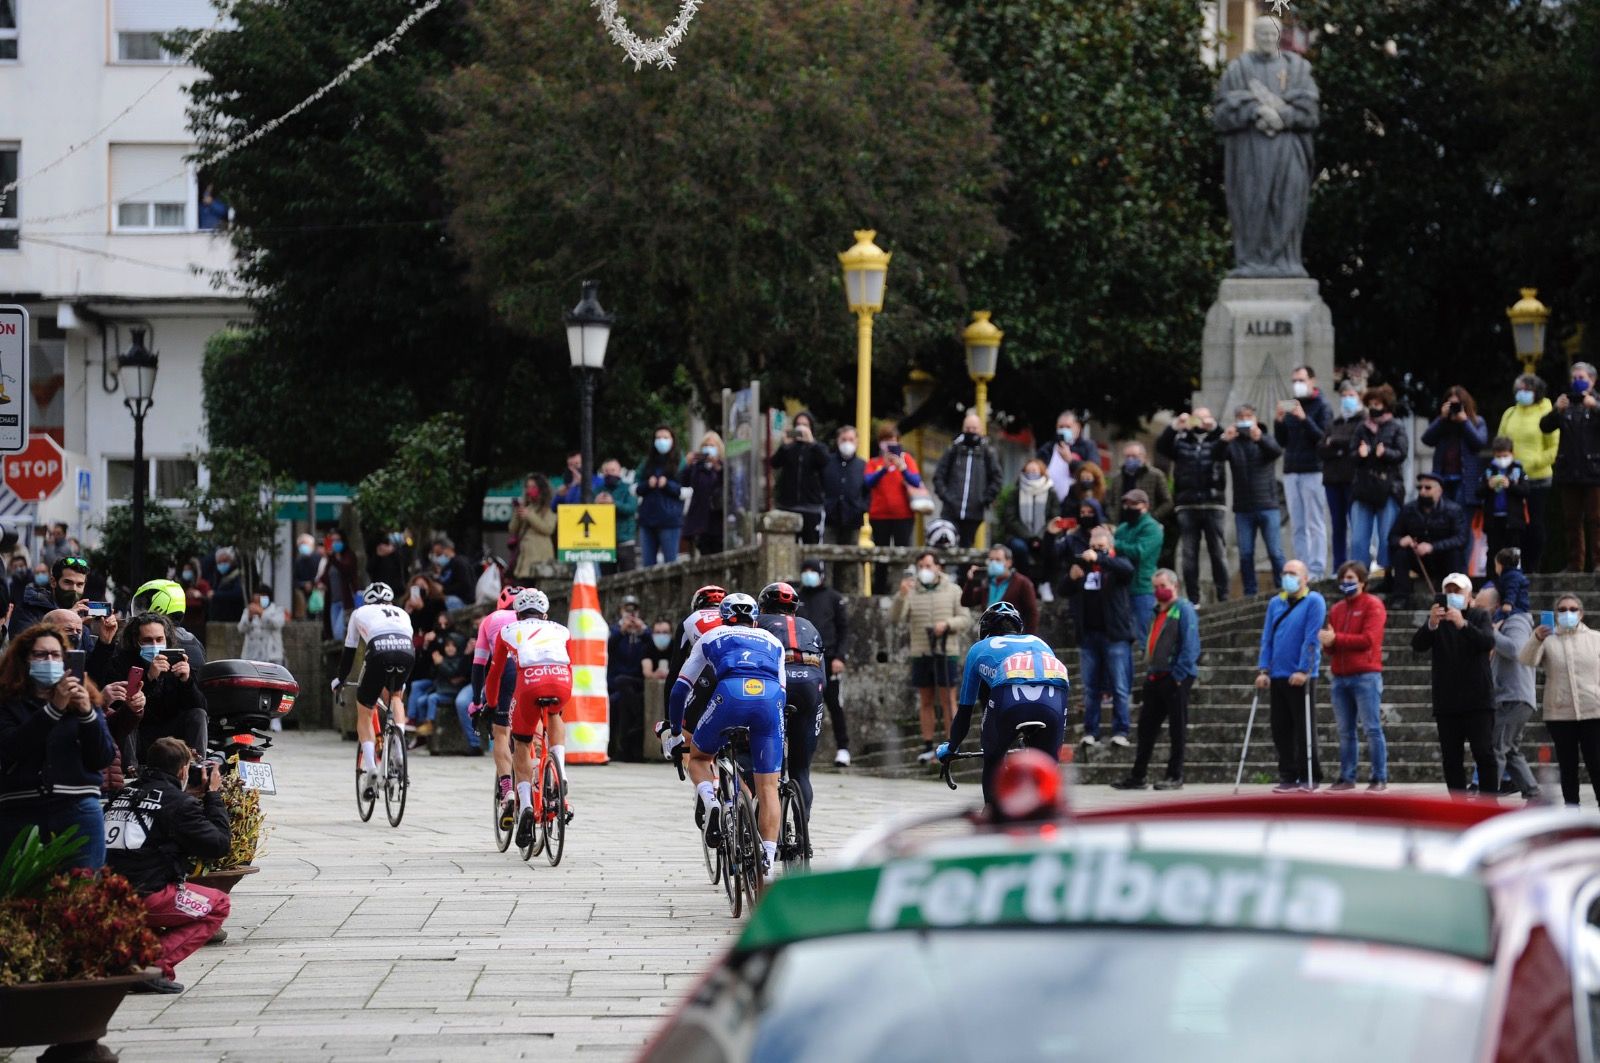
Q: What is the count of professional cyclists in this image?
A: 7